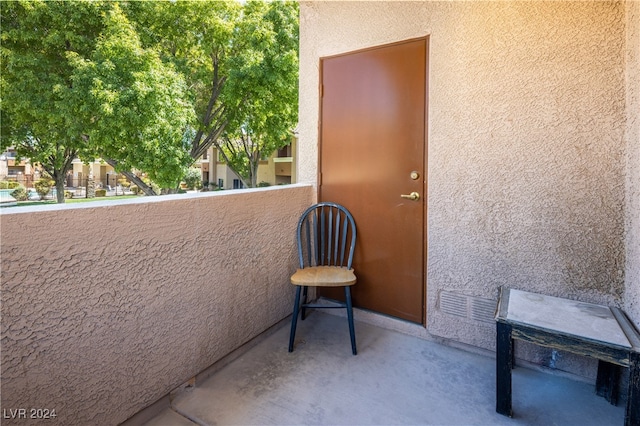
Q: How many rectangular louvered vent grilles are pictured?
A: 1